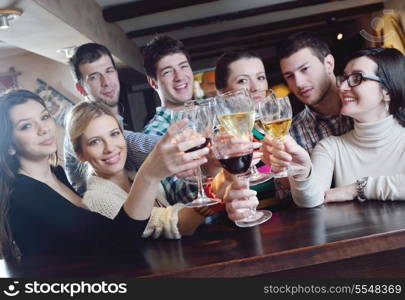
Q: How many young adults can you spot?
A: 7